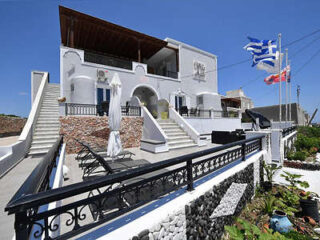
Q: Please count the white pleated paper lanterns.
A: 0